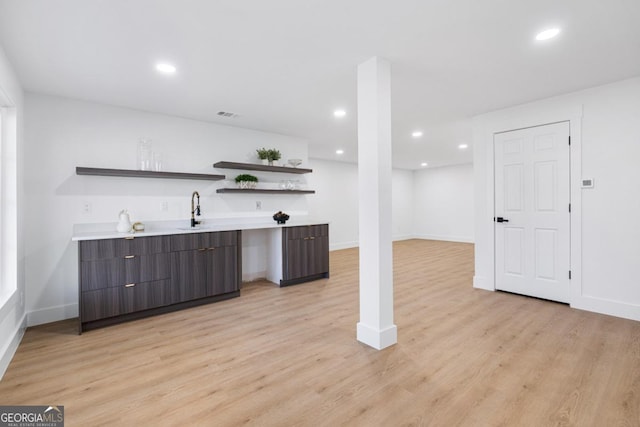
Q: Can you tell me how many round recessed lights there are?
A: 7